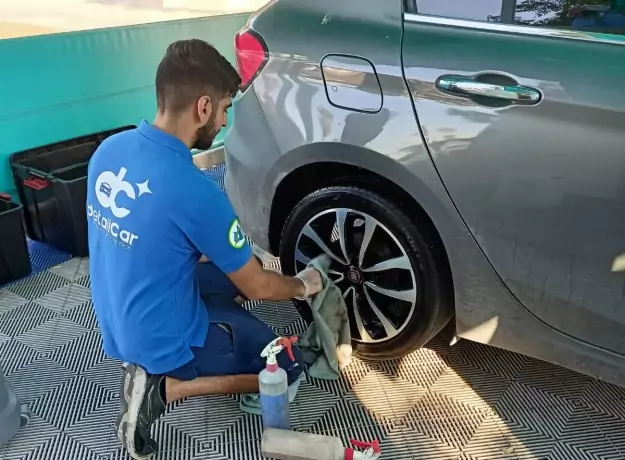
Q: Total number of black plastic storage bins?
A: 2